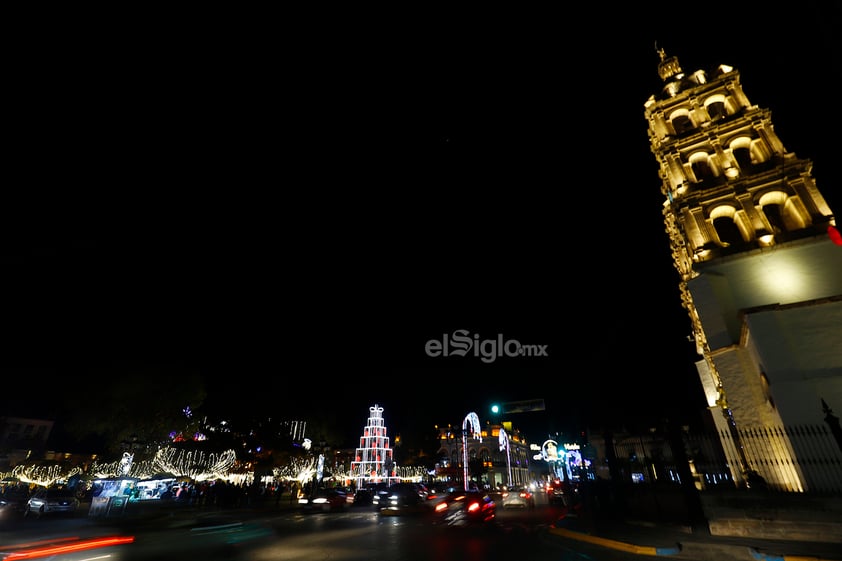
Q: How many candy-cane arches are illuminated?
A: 2